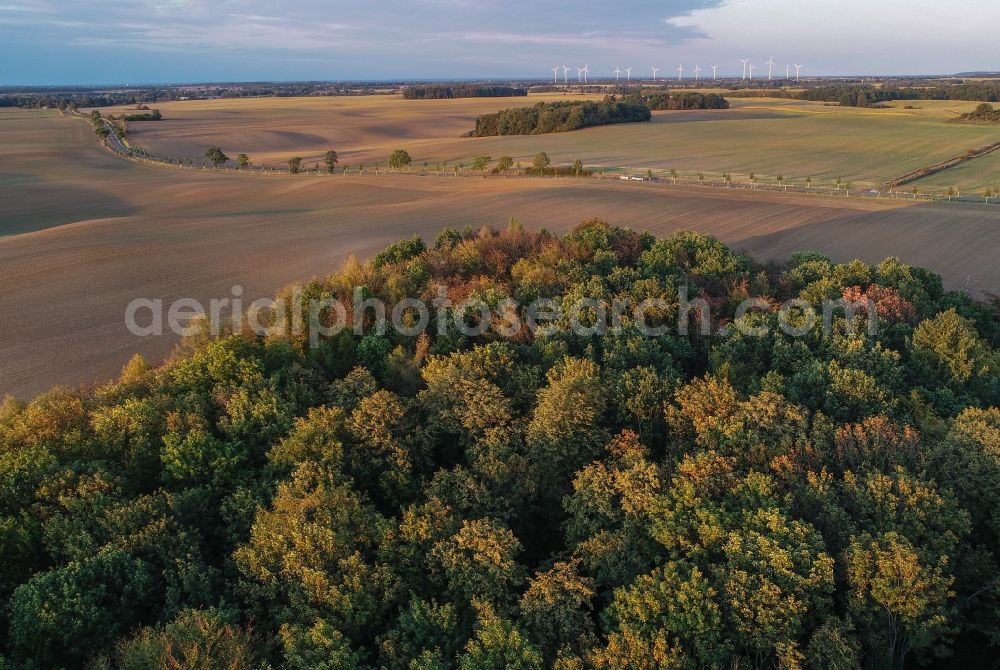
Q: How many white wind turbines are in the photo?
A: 15